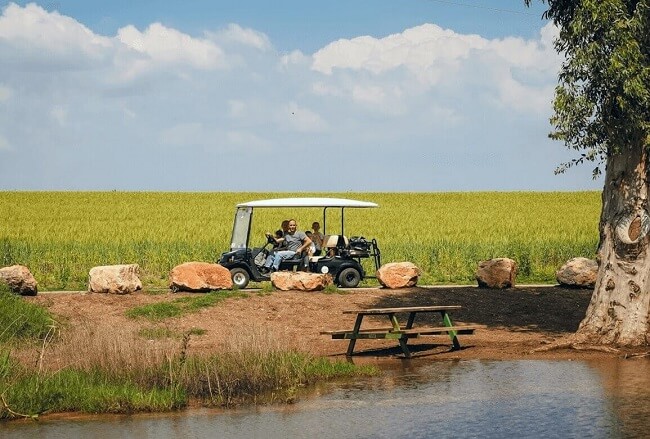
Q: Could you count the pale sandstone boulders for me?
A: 7